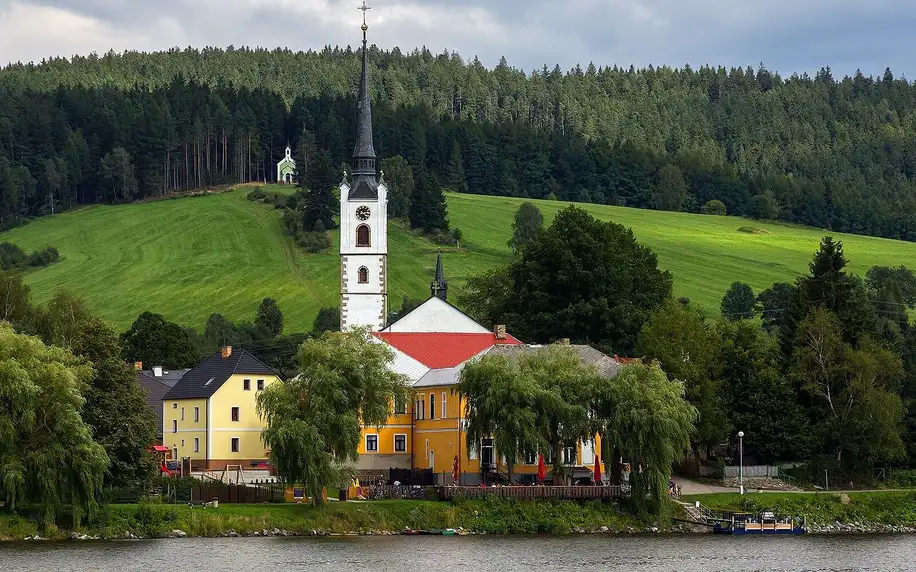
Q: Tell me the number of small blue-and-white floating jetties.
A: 1